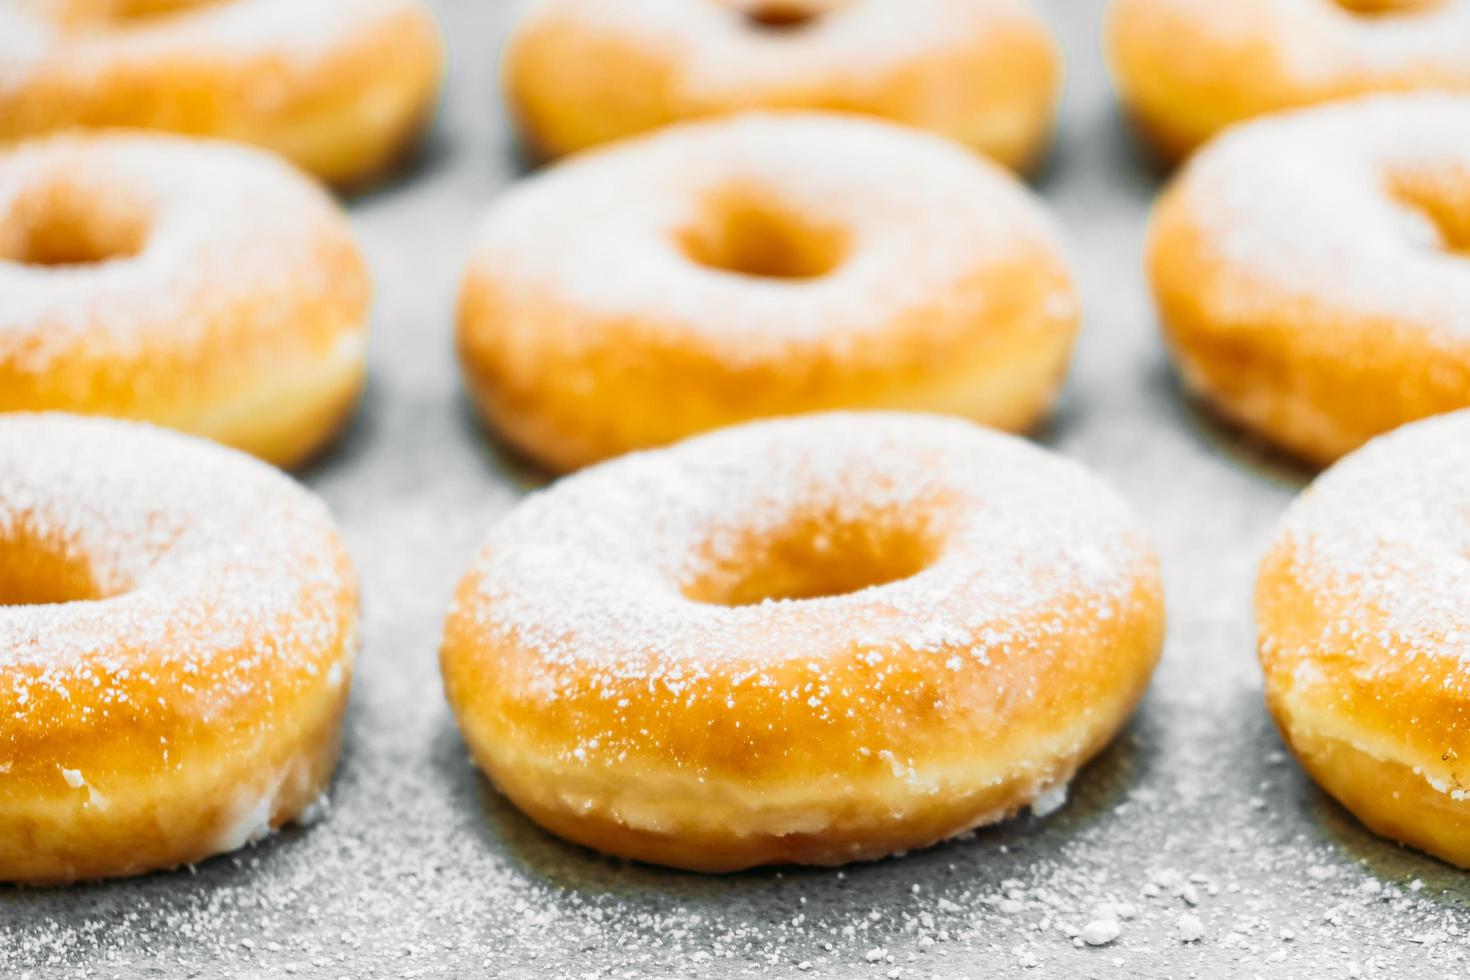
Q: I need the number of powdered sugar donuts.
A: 9